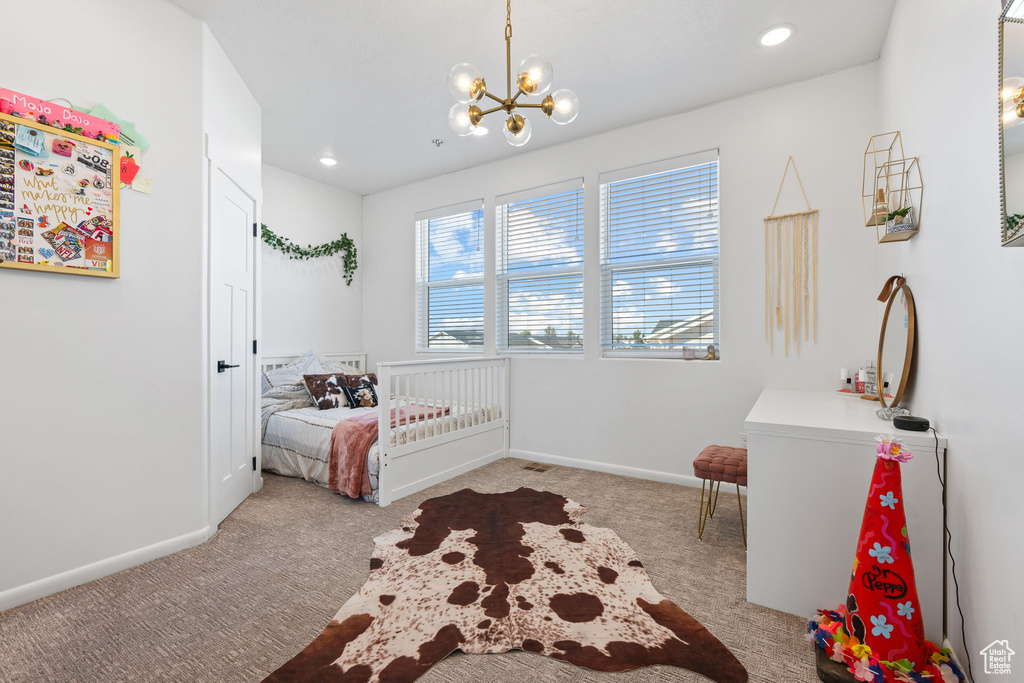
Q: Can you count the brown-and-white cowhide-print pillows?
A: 2